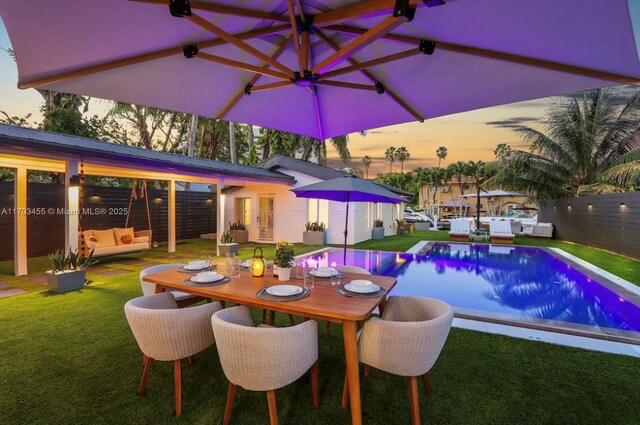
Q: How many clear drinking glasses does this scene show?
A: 6